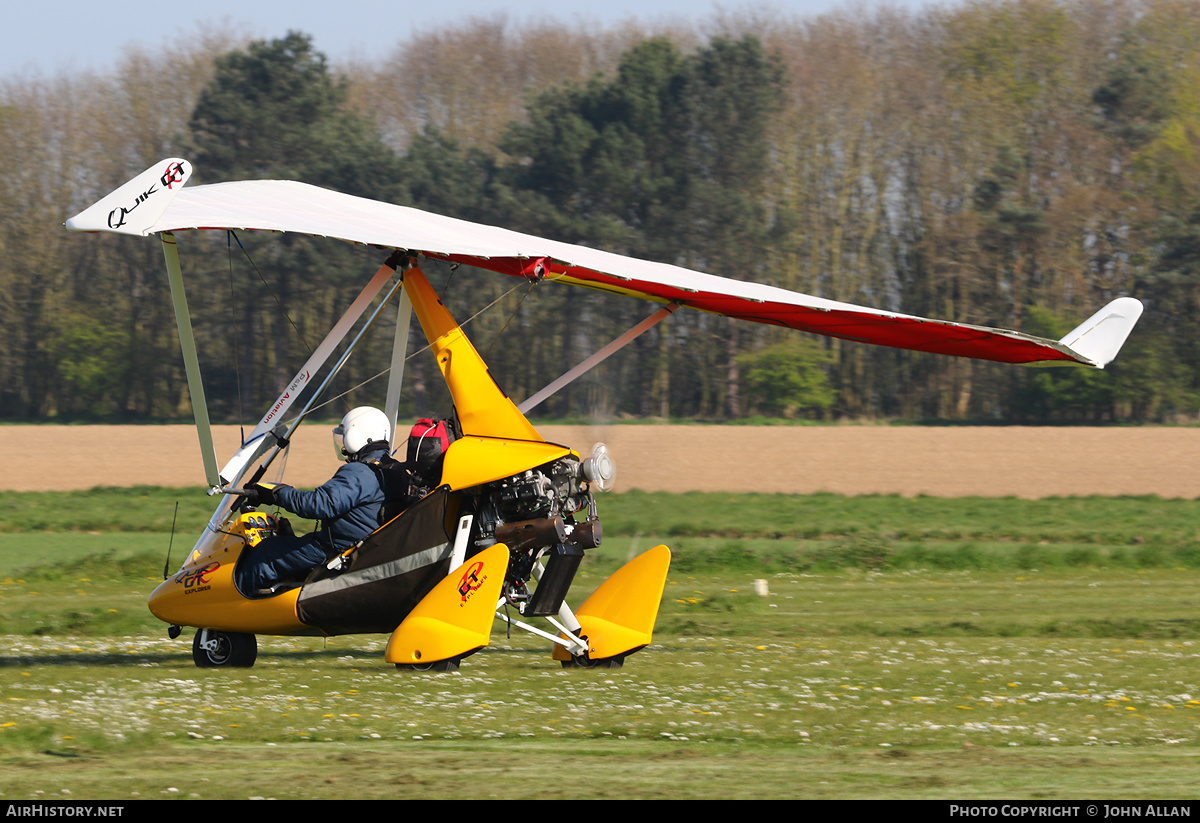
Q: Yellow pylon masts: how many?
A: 1